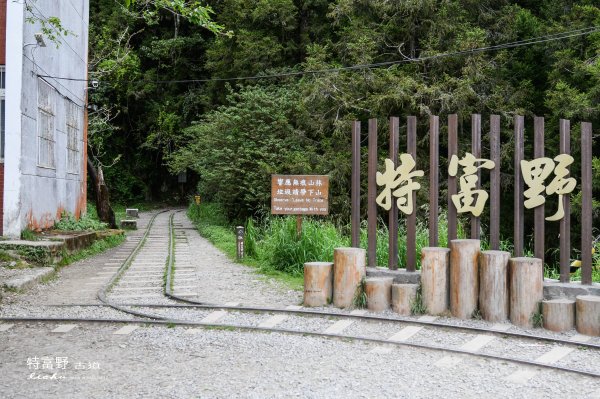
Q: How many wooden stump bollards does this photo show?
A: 10